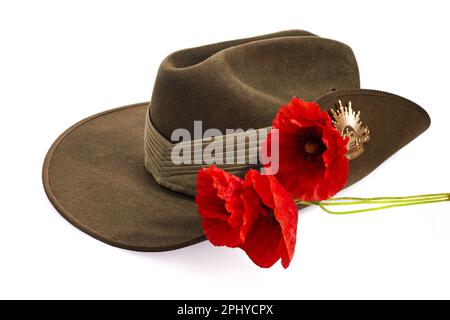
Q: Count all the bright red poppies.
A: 3